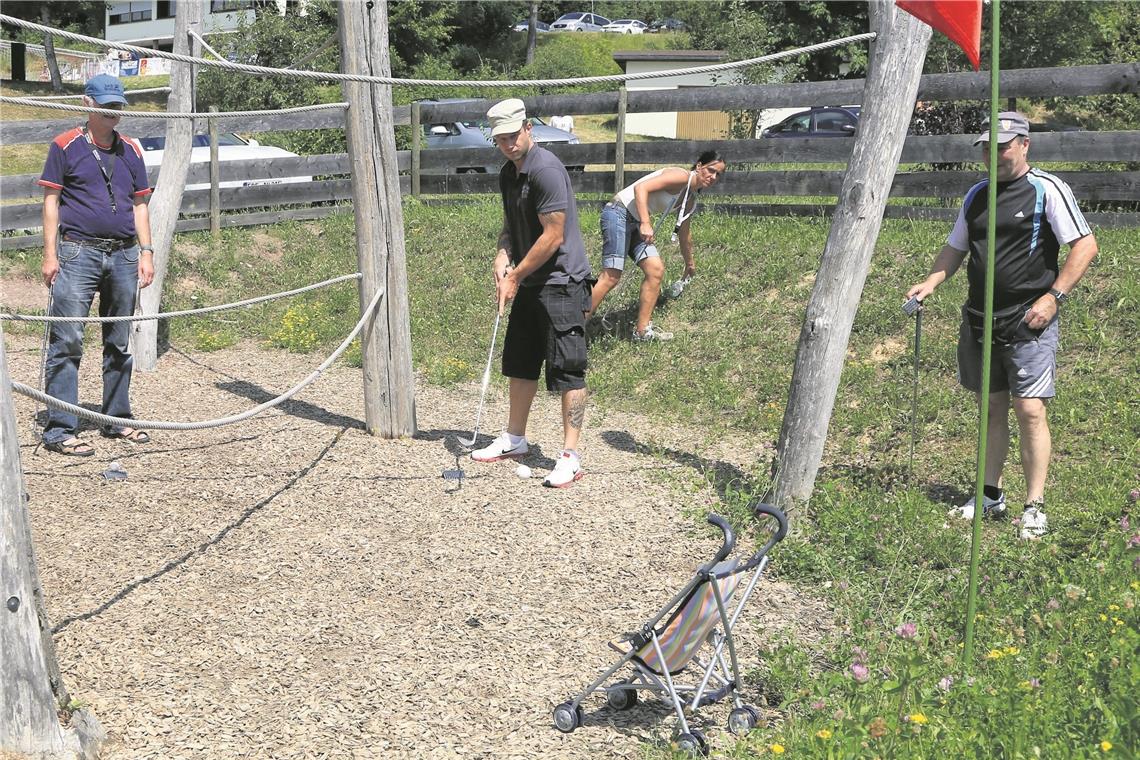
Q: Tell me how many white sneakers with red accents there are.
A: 2